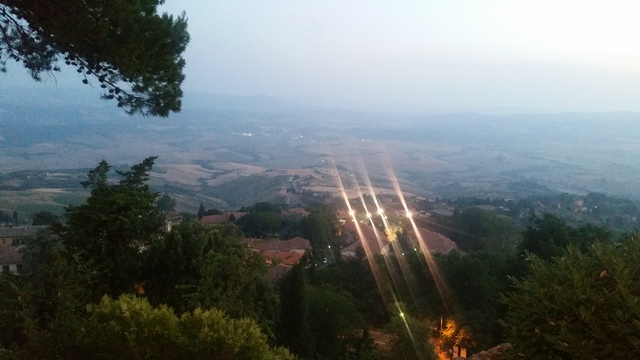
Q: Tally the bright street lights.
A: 4